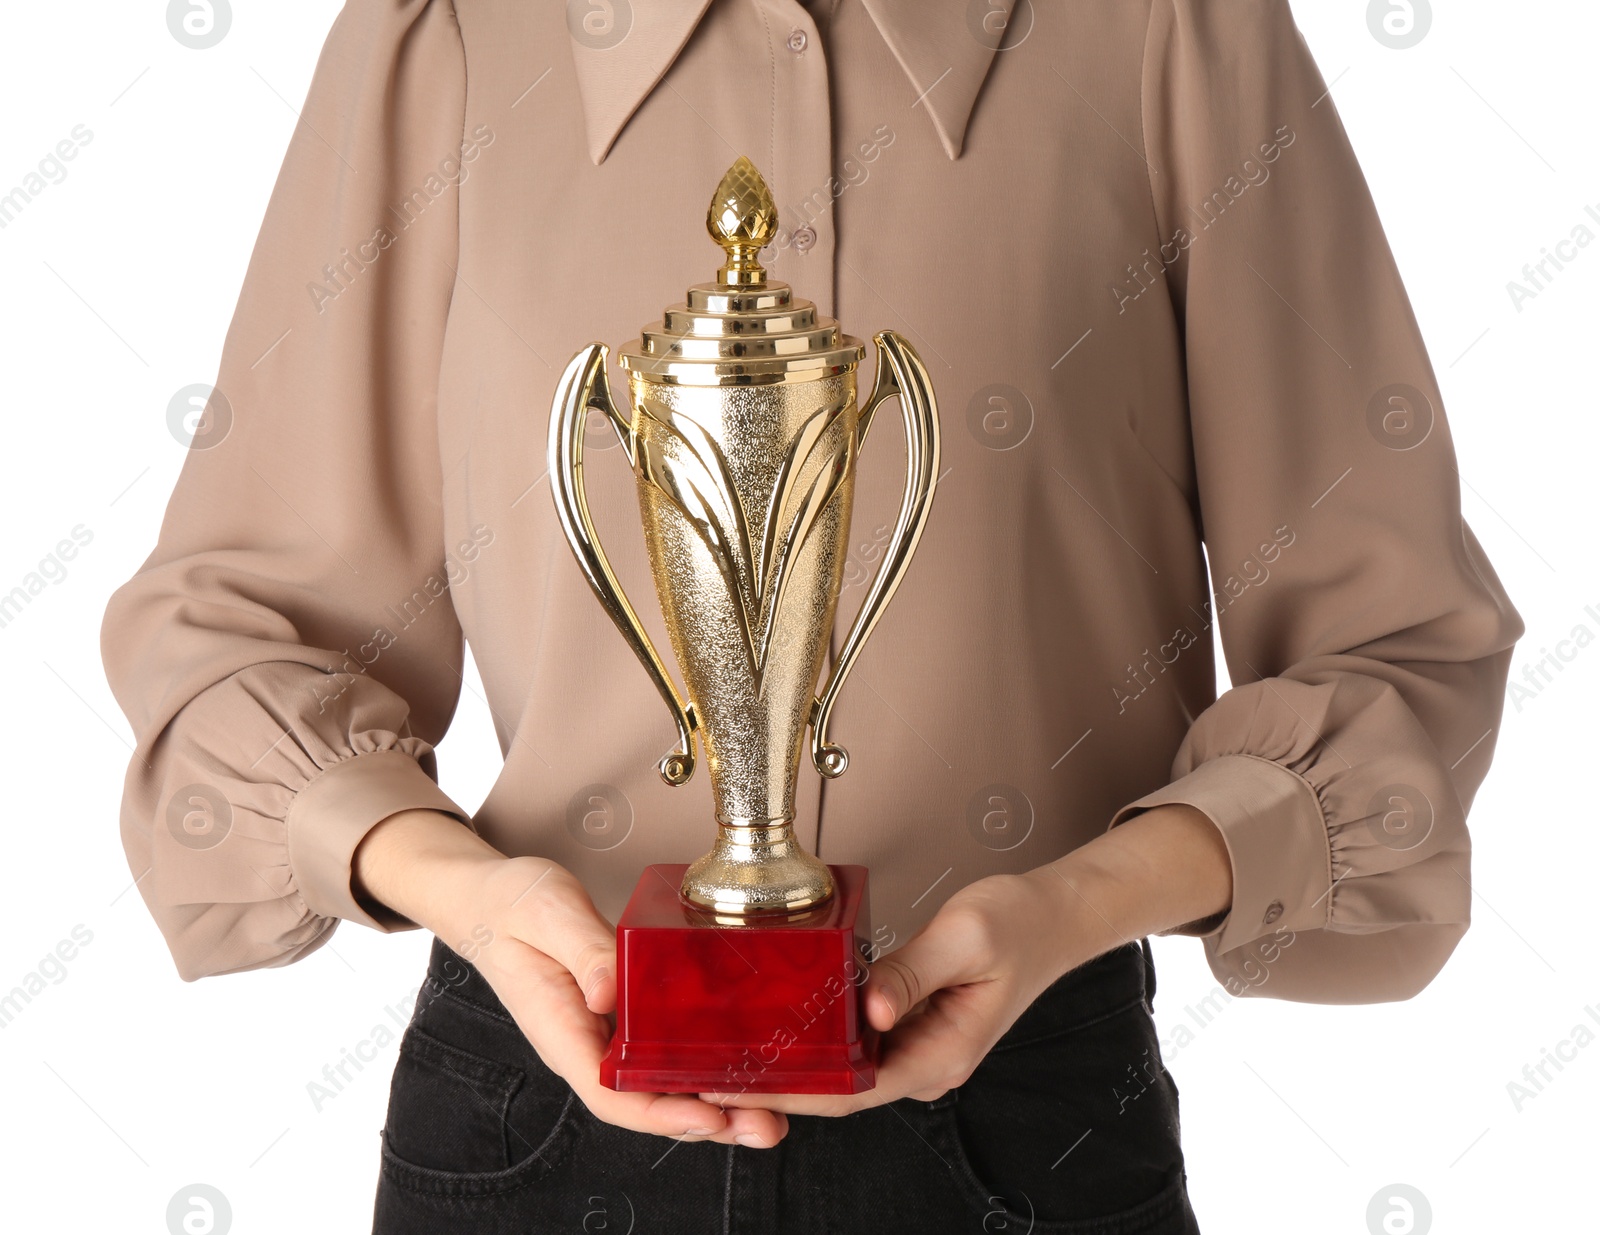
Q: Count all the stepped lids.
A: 1